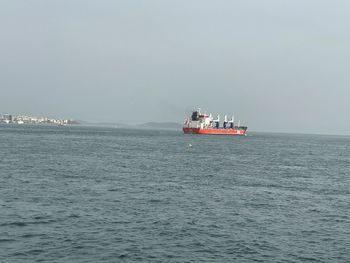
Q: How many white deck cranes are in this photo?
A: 4